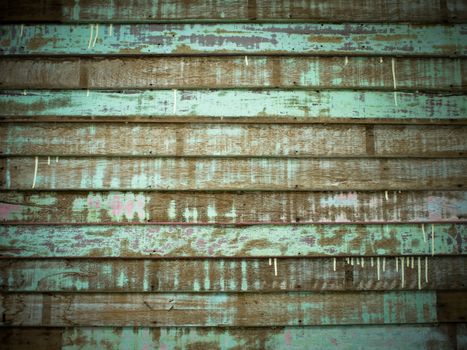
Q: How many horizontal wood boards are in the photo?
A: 11